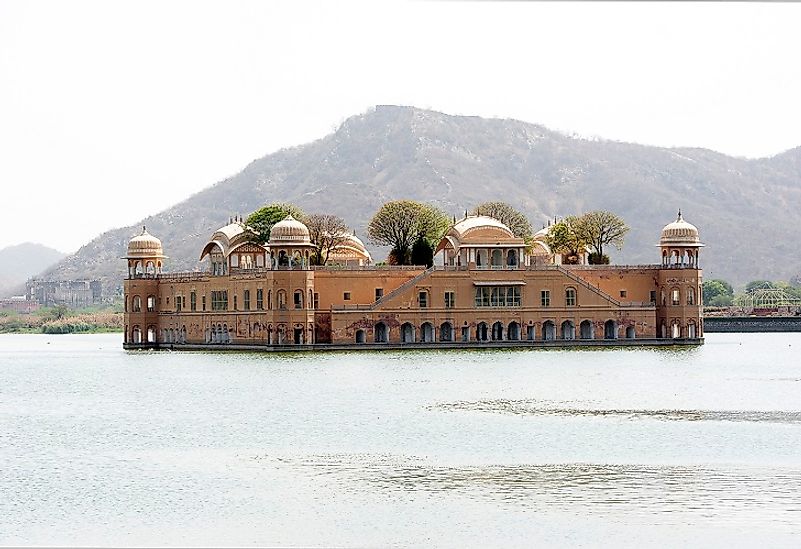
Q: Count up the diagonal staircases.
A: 2